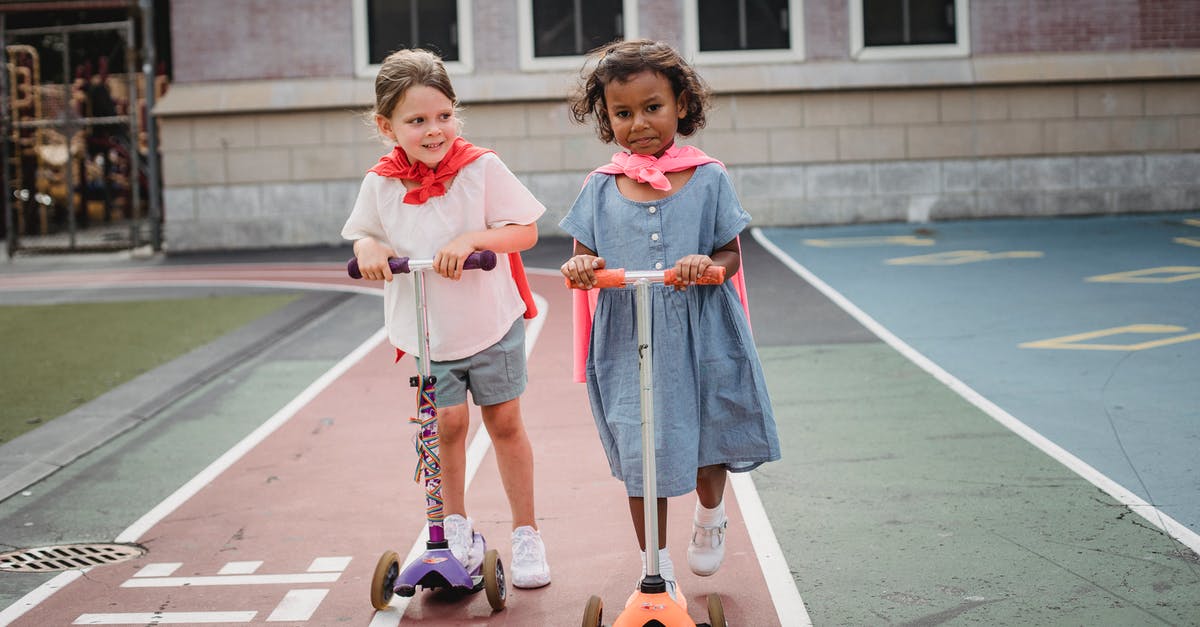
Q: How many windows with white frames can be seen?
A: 4